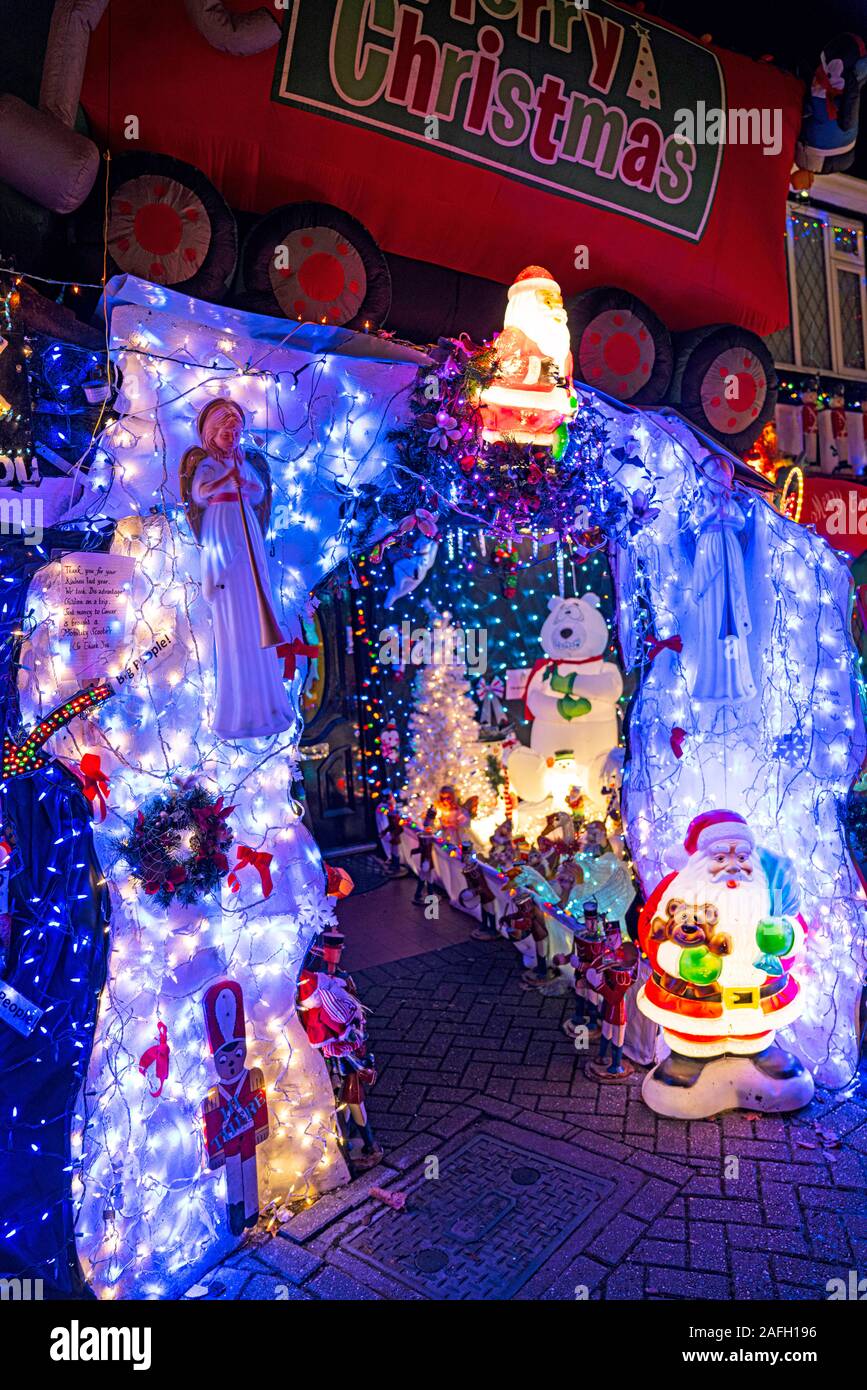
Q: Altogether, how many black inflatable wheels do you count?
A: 4